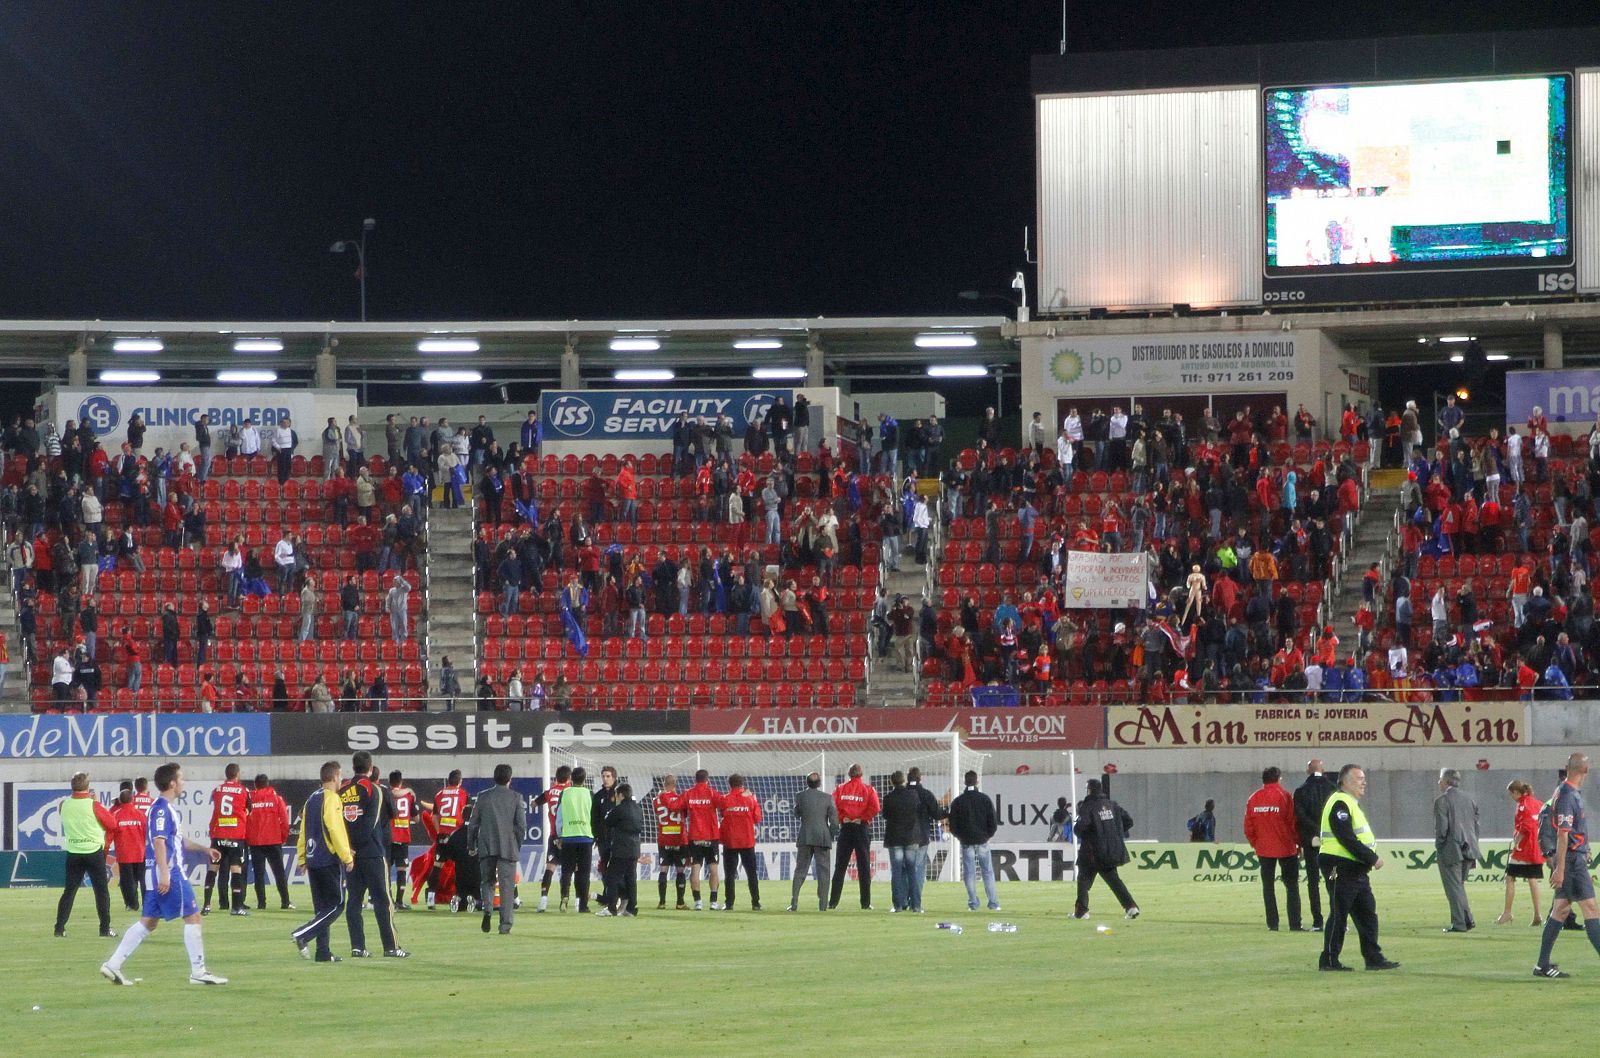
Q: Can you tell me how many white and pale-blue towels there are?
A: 0